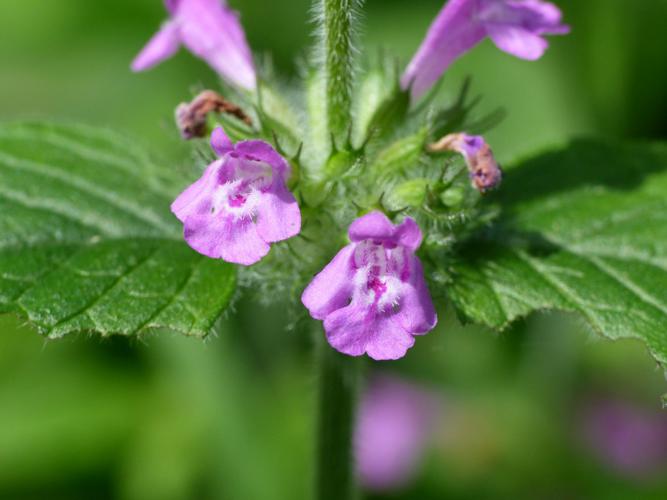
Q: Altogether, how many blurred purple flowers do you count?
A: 2